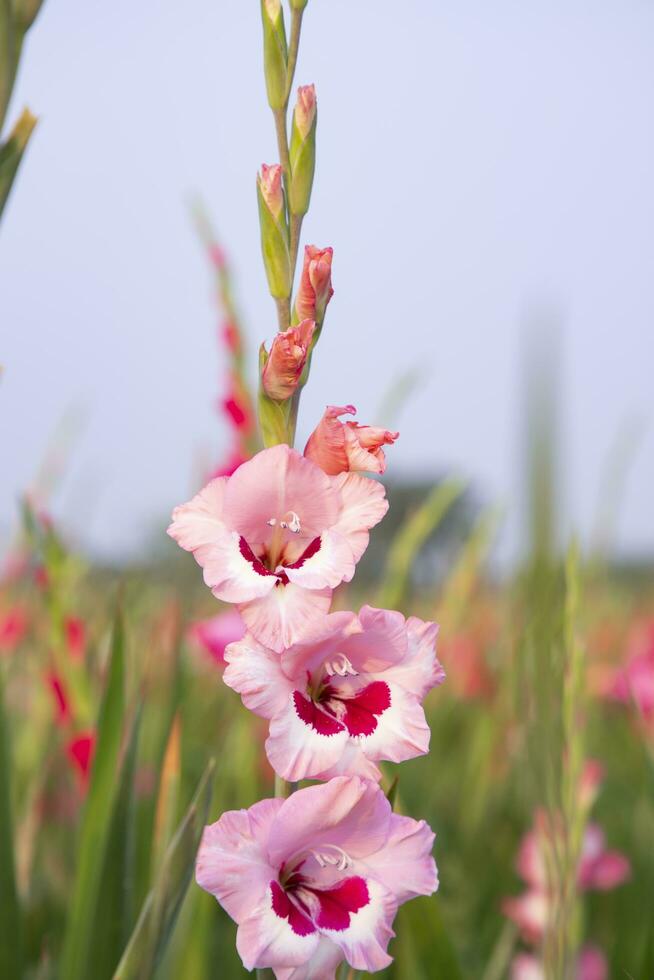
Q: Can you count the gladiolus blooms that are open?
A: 3